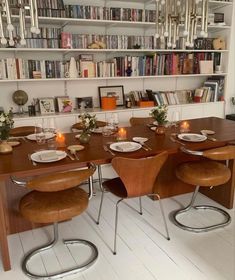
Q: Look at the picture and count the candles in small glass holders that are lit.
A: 3